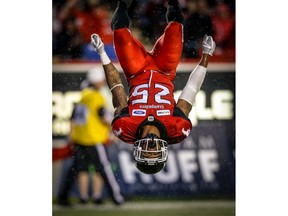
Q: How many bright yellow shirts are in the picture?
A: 1